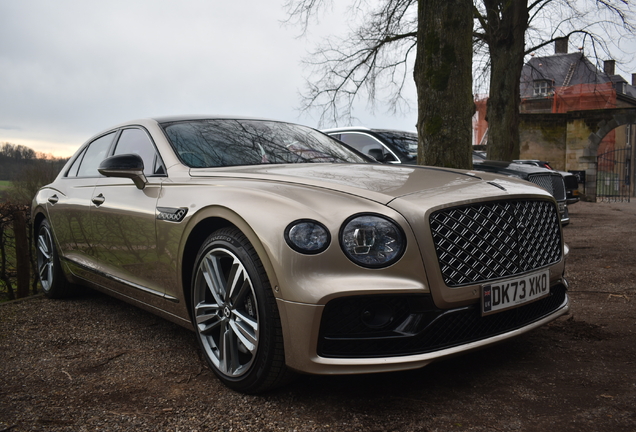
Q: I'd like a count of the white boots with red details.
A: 0